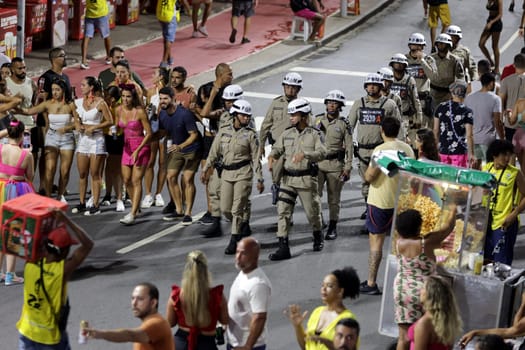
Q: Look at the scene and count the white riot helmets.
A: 11